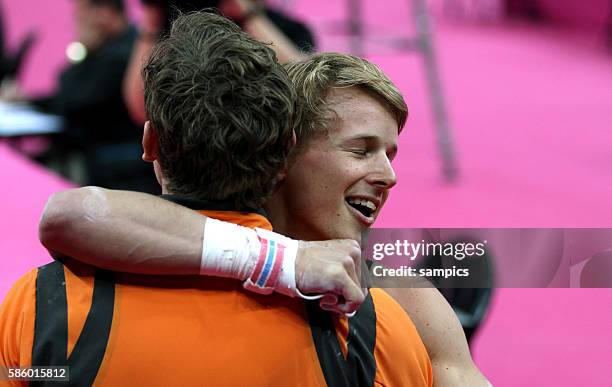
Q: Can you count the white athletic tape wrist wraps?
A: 1